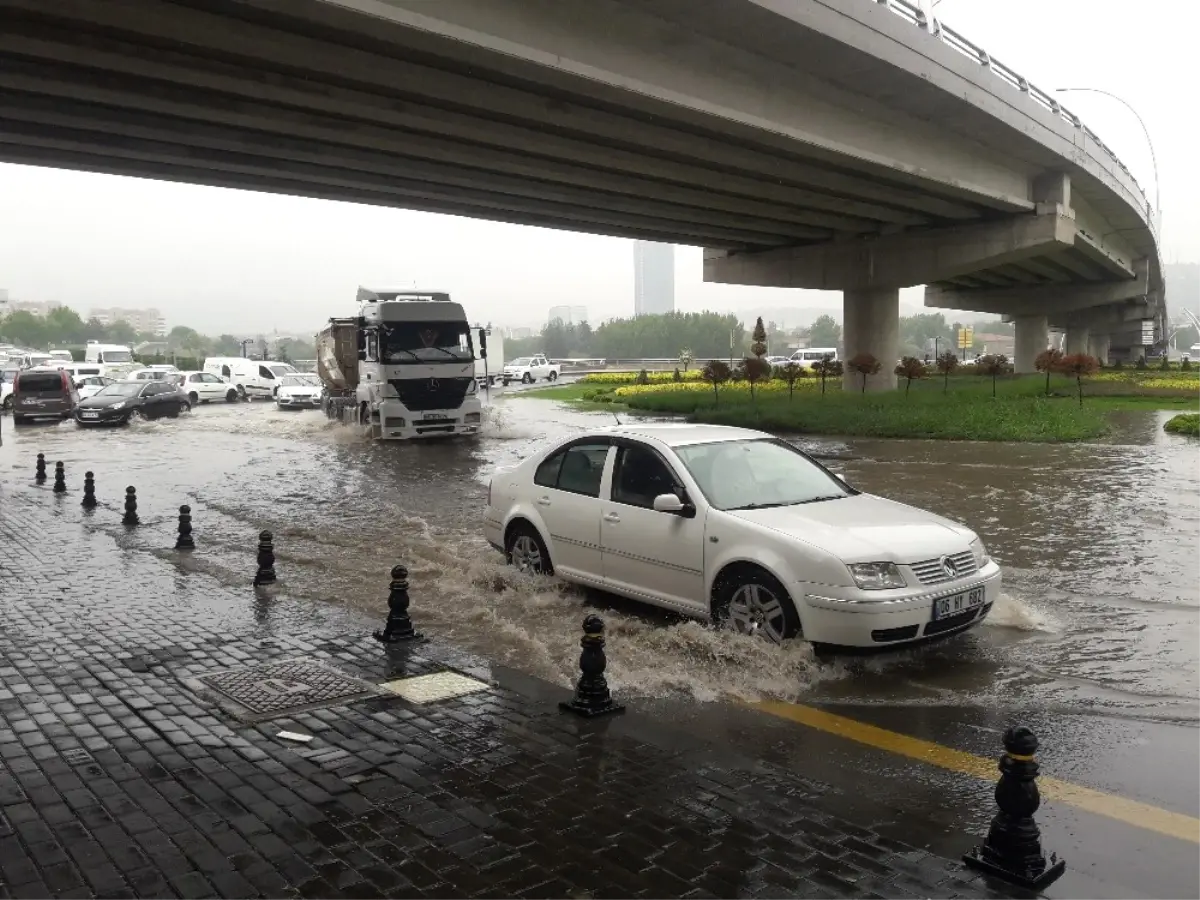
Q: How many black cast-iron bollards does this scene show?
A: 9